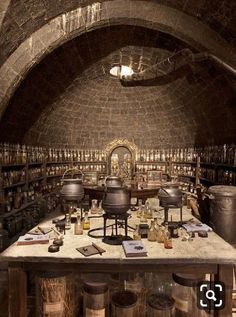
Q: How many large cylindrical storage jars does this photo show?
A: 5